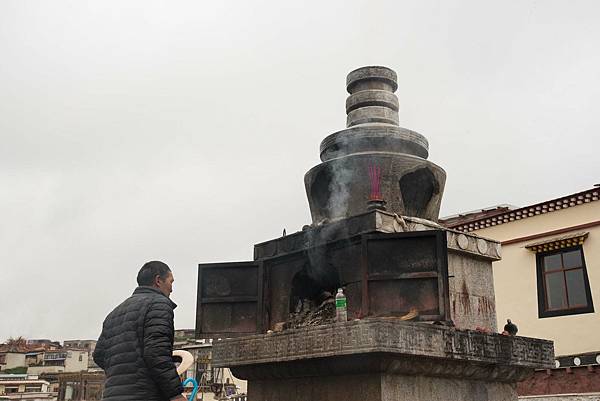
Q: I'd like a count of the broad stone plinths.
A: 1